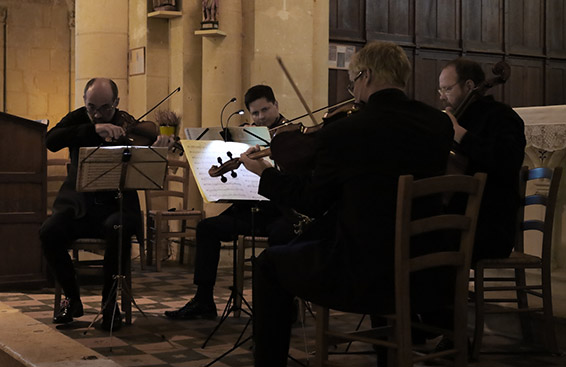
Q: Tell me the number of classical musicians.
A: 4